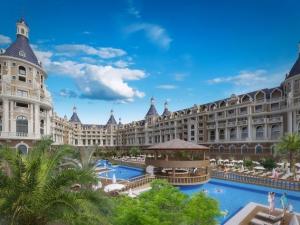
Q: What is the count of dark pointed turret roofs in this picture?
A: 6